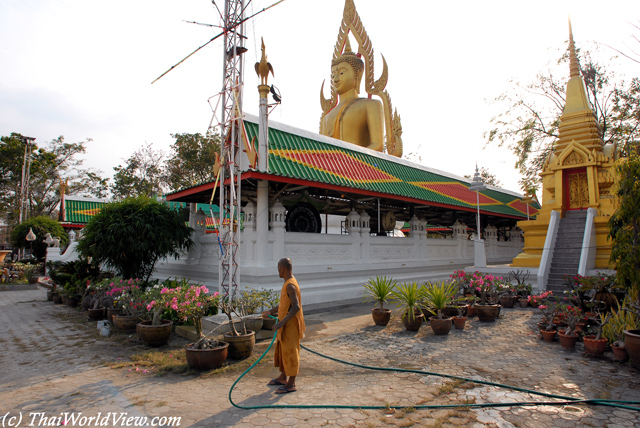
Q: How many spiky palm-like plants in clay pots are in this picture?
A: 3